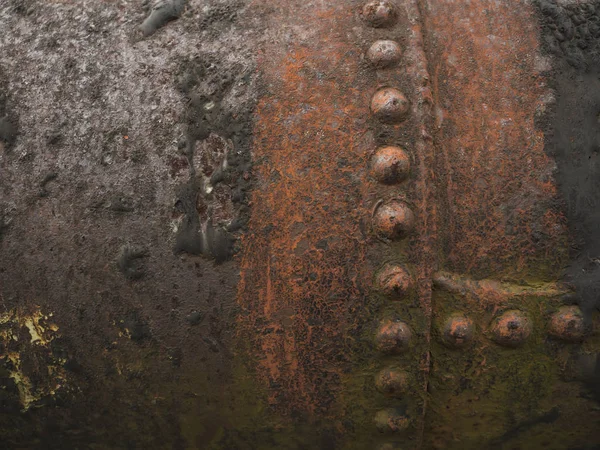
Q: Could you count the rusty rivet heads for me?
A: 12